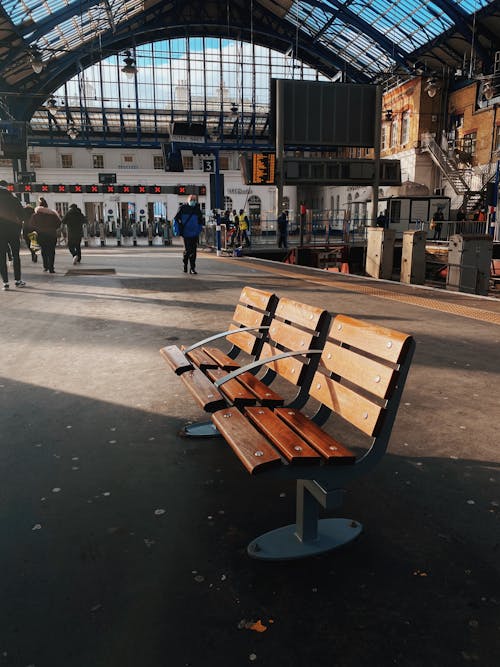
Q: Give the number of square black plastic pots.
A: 0